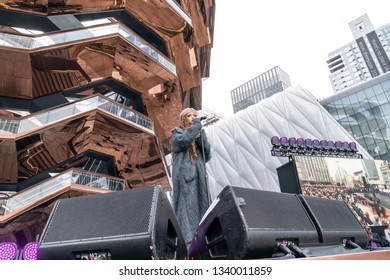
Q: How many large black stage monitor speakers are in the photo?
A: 3